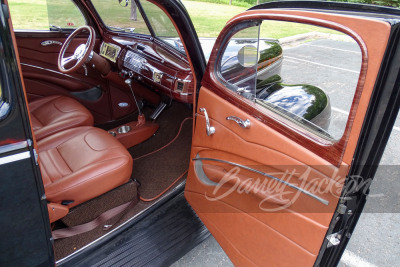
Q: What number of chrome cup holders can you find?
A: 2